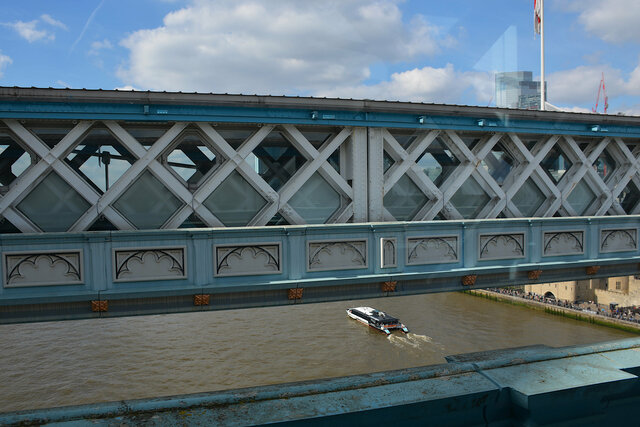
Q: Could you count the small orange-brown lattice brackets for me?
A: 7